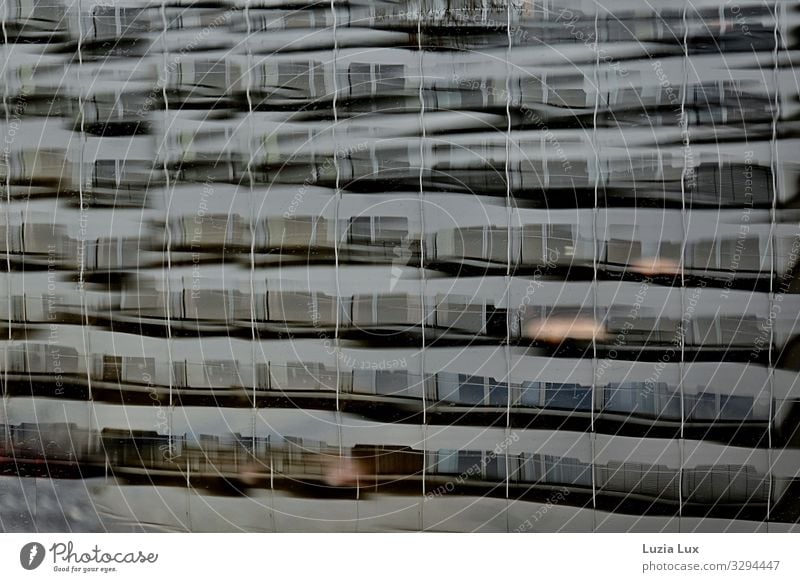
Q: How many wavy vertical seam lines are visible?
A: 10